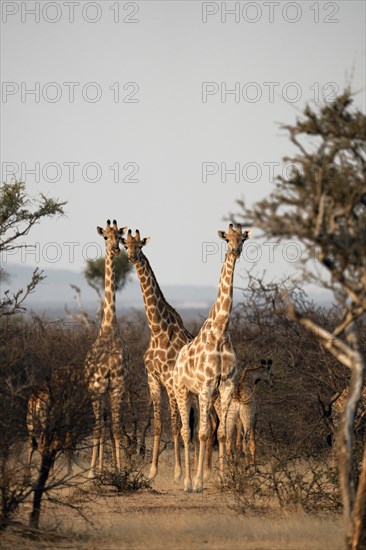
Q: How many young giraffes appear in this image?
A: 1